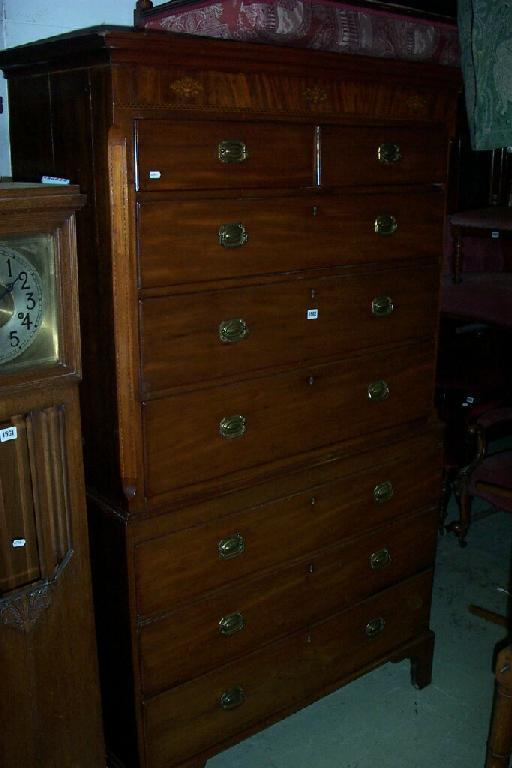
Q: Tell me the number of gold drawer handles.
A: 14